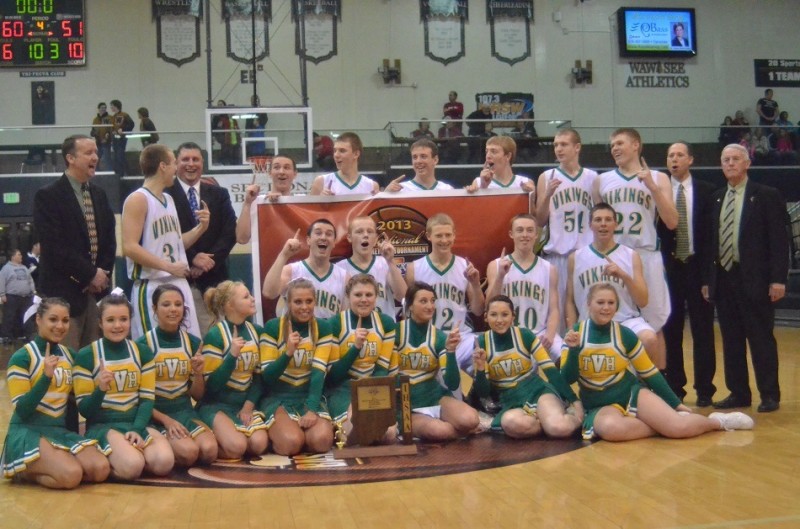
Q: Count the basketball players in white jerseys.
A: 12